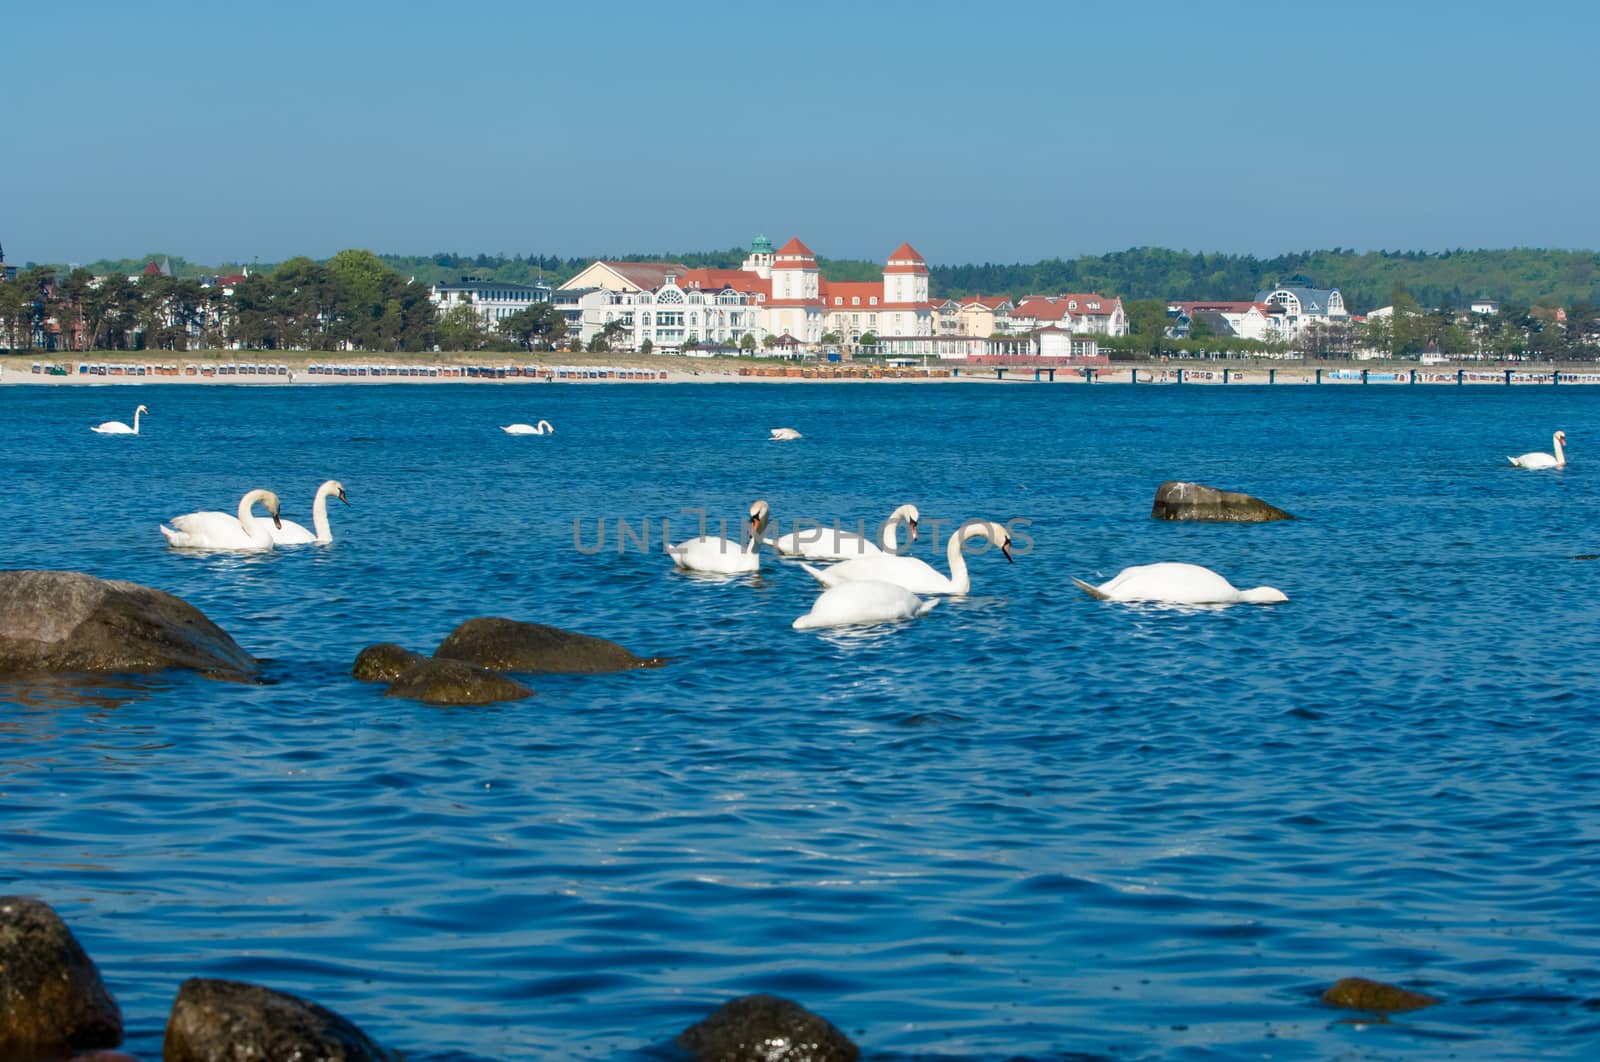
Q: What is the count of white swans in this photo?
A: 11